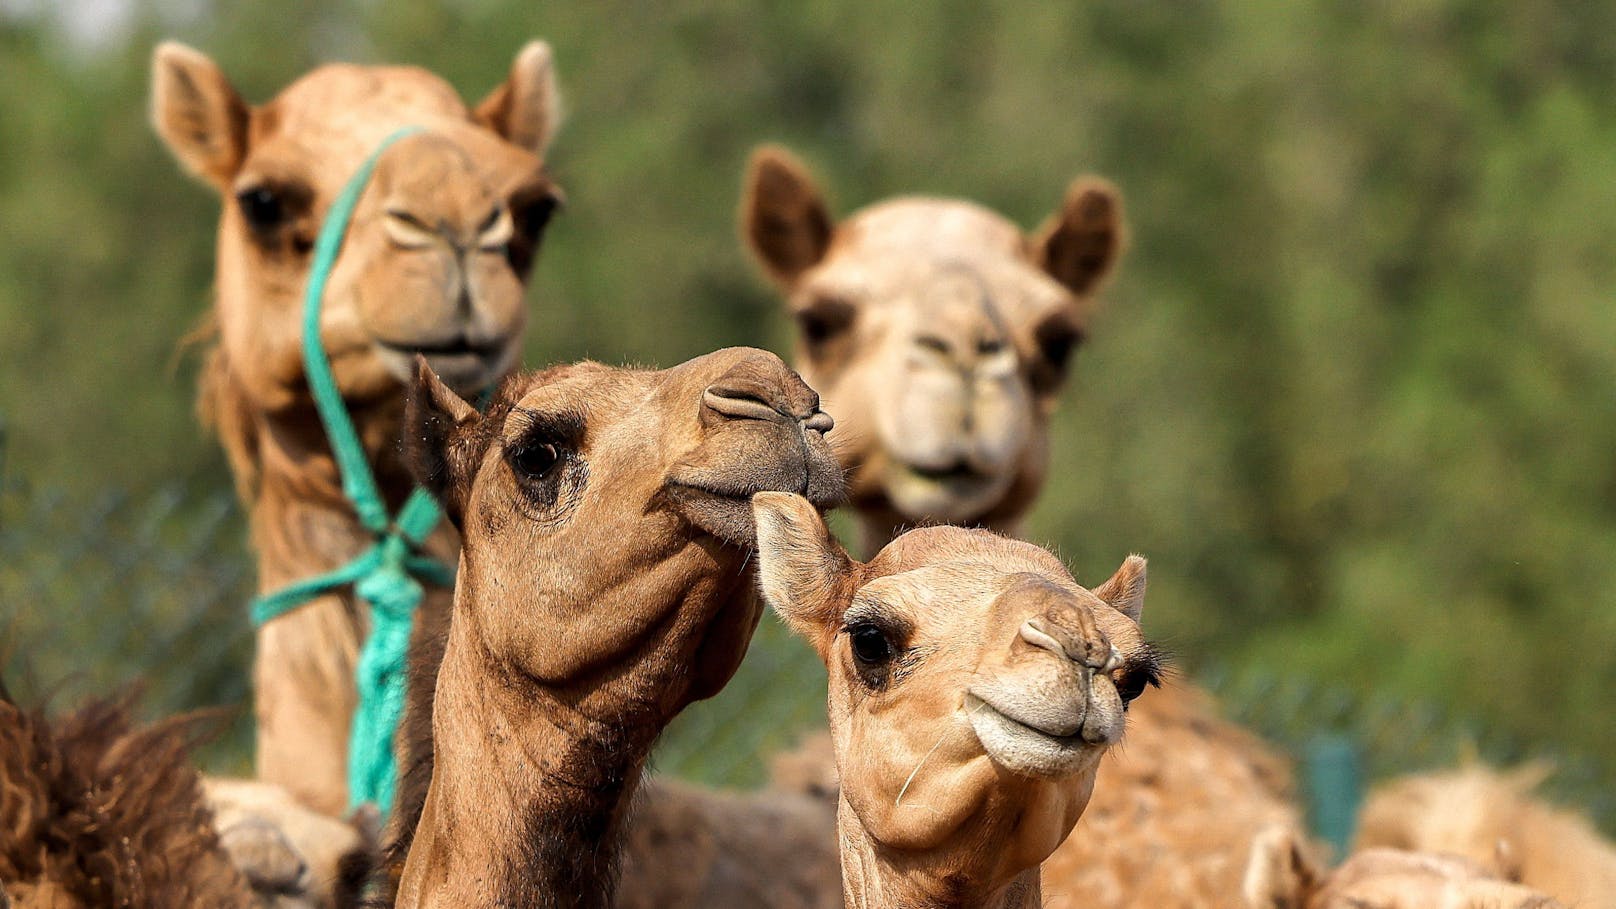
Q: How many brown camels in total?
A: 4